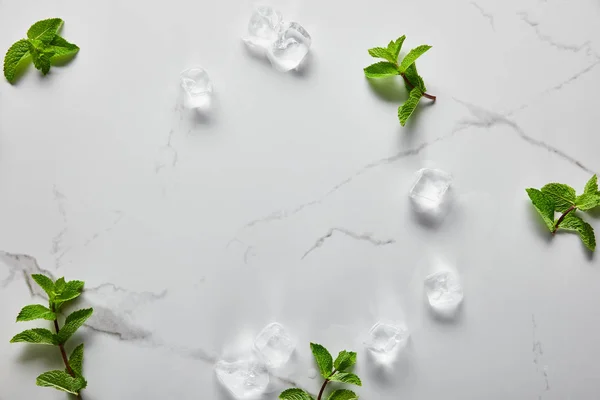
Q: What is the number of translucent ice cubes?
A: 8